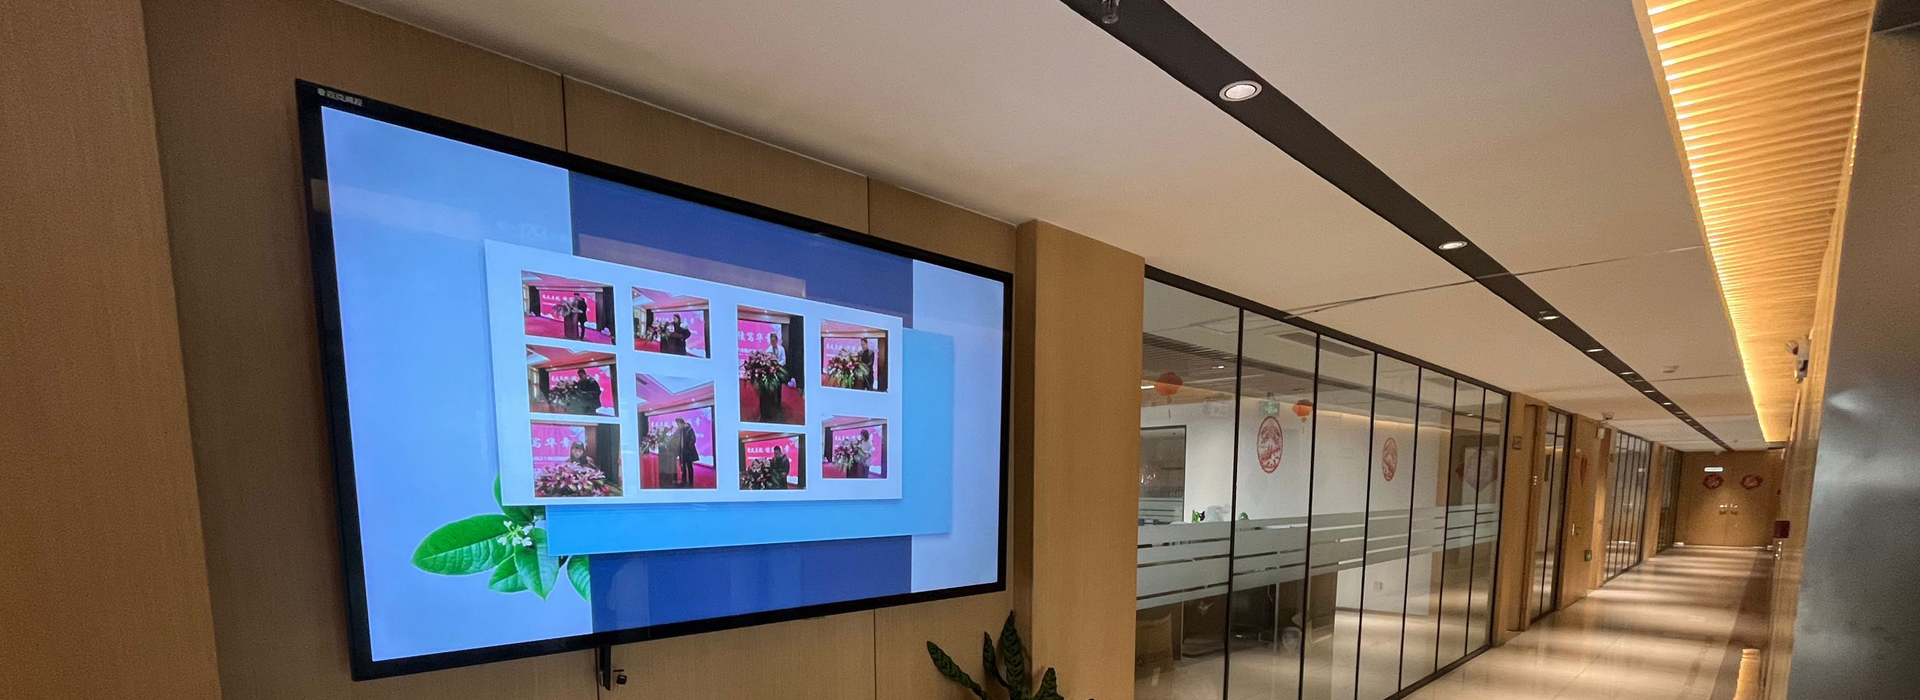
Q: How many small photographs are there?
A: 9